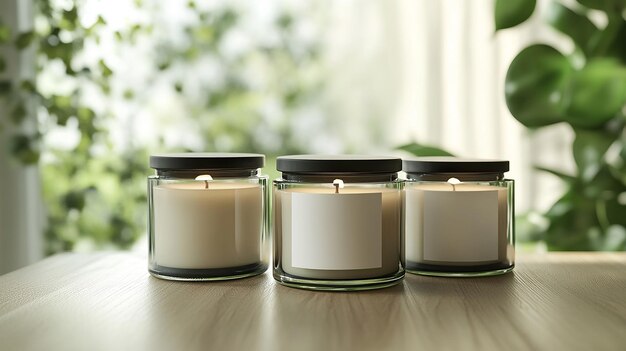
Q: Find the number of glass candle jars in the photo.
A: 3